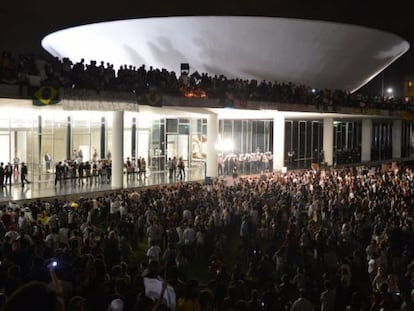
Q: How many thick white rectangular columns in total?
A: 6